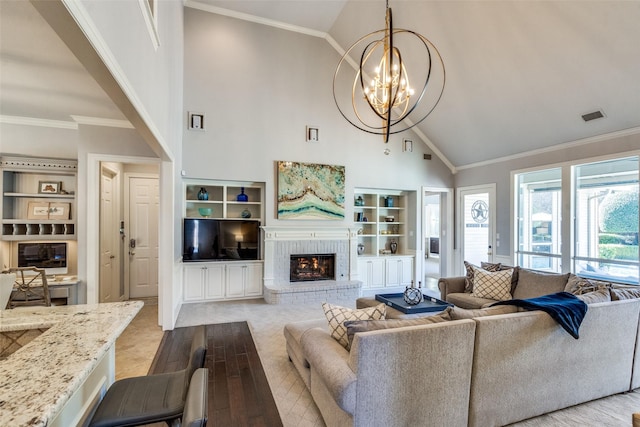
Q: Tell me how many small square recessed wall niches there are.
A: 3